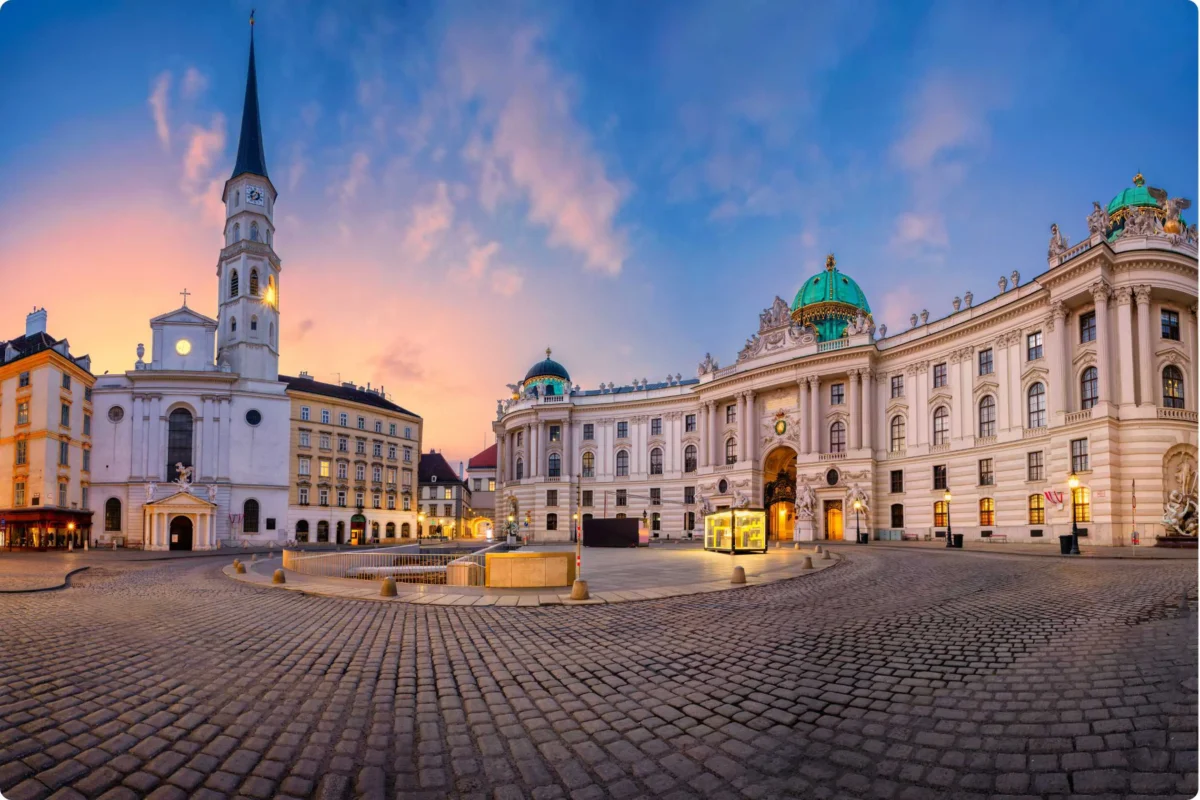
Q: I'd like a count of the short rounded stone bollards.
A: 13